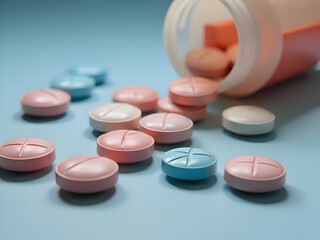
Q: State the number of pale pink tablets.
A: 9